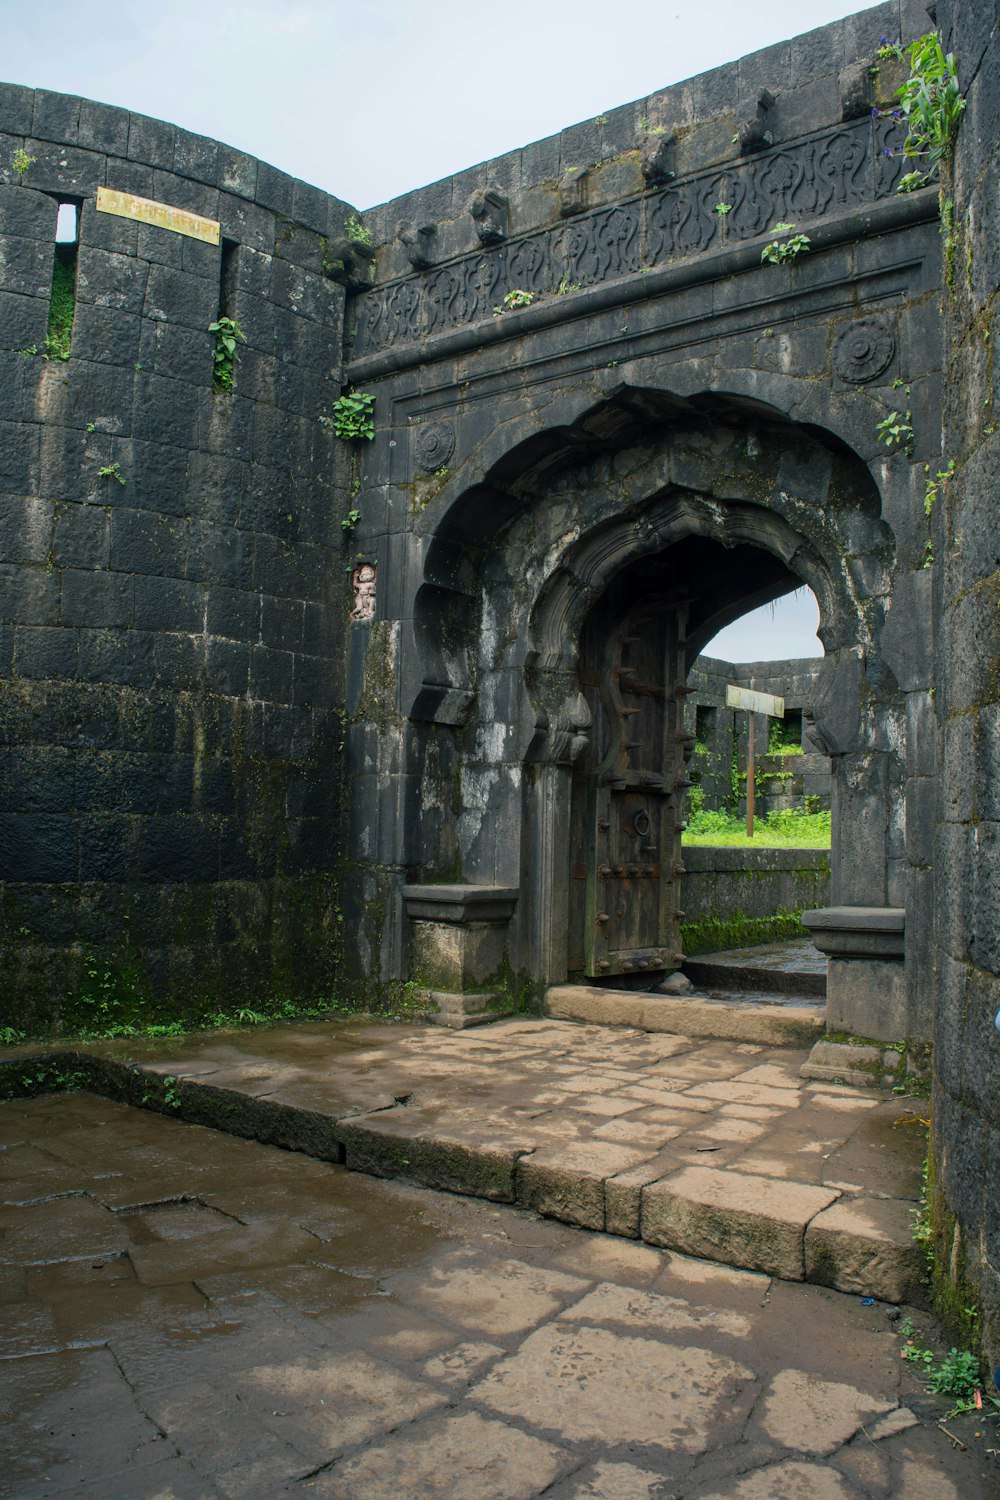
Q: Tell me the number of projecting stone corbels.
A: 7